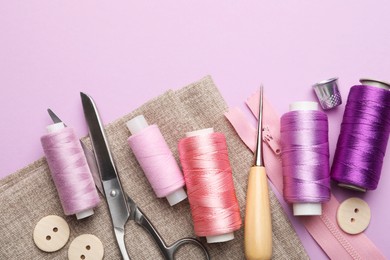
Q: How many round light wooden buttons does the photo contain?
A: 3